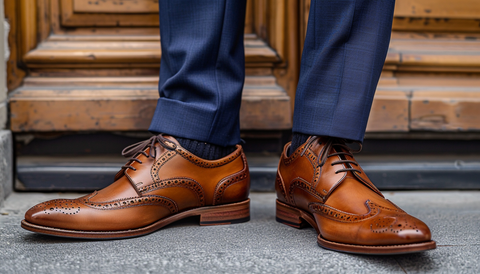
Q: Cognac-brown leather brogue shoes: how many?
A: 2